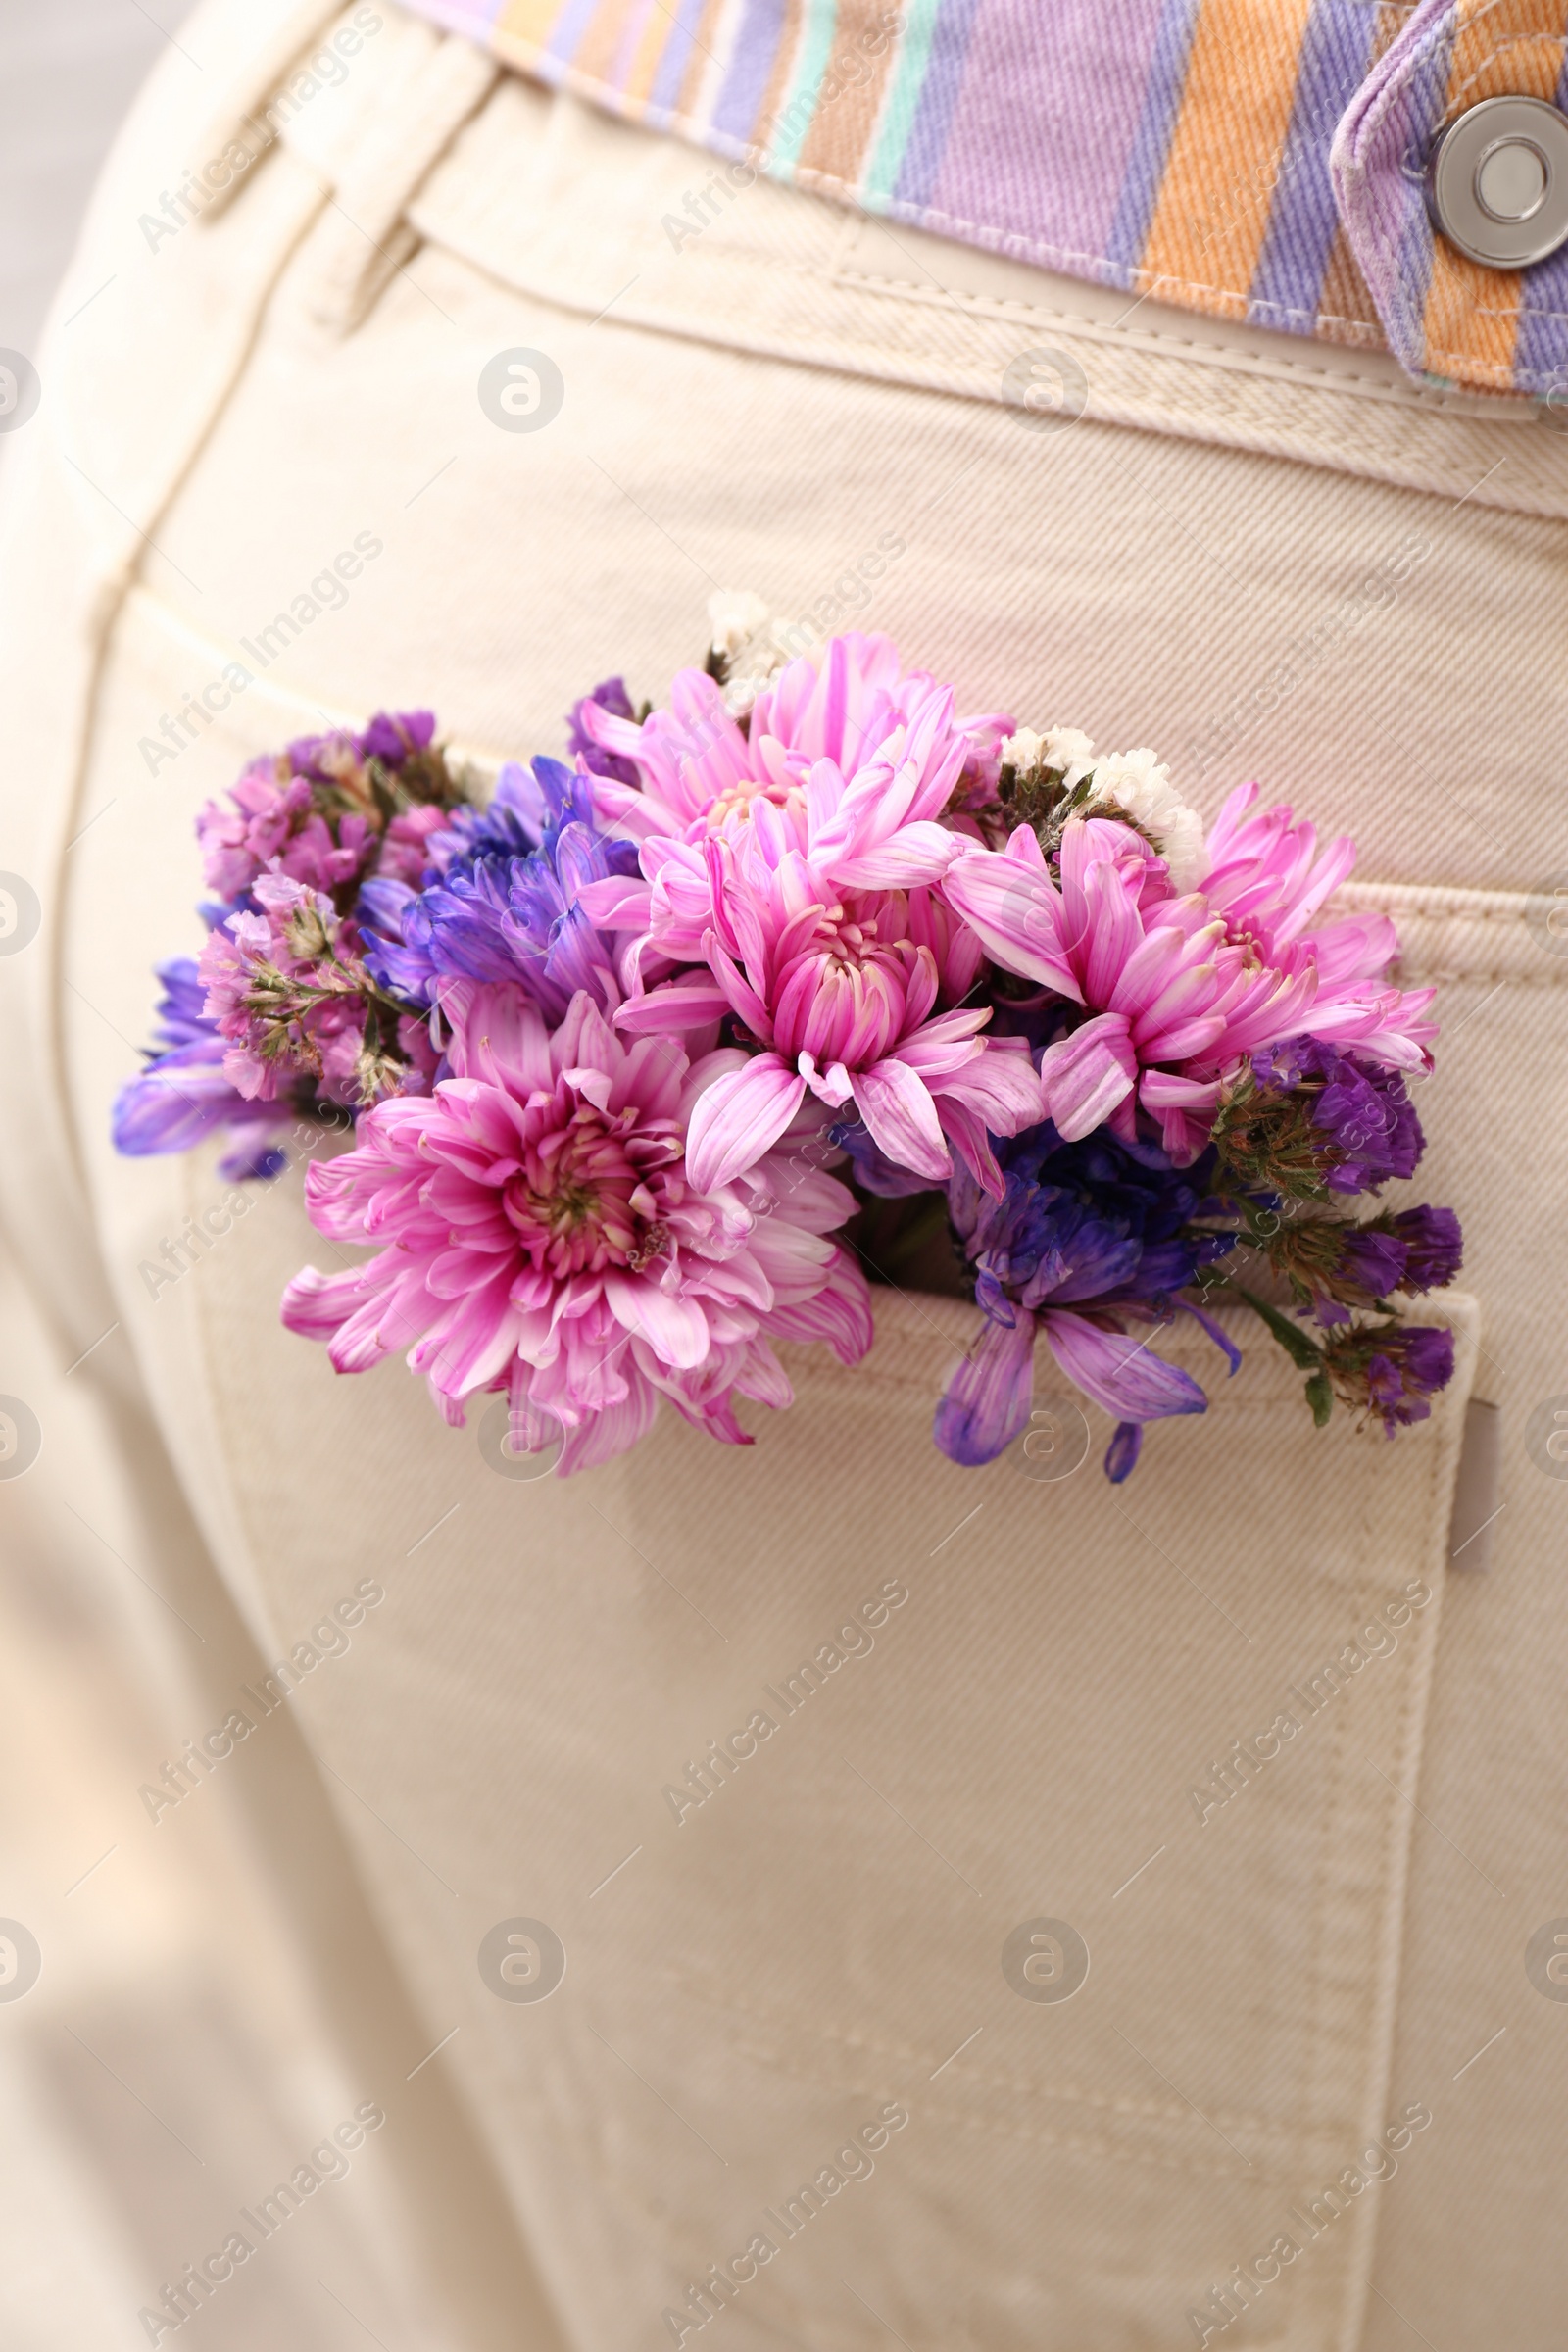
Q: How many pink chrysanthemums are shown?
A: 4